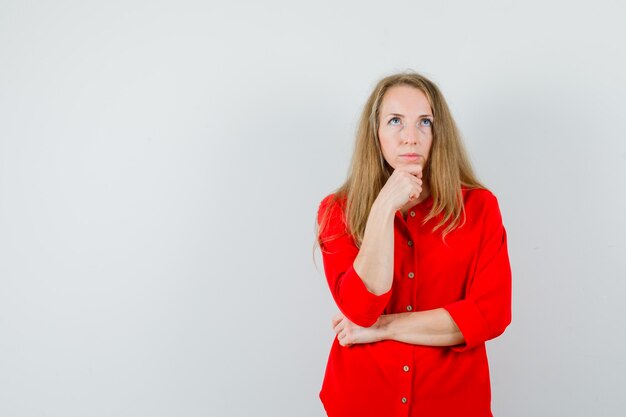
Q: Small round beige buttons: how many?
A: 6